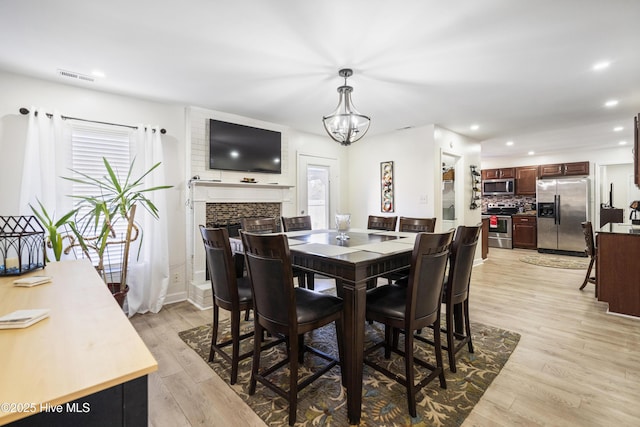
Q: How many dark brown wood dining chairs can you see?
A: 8